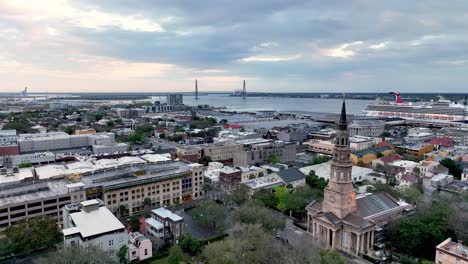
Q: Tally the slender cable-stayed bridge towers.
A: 2